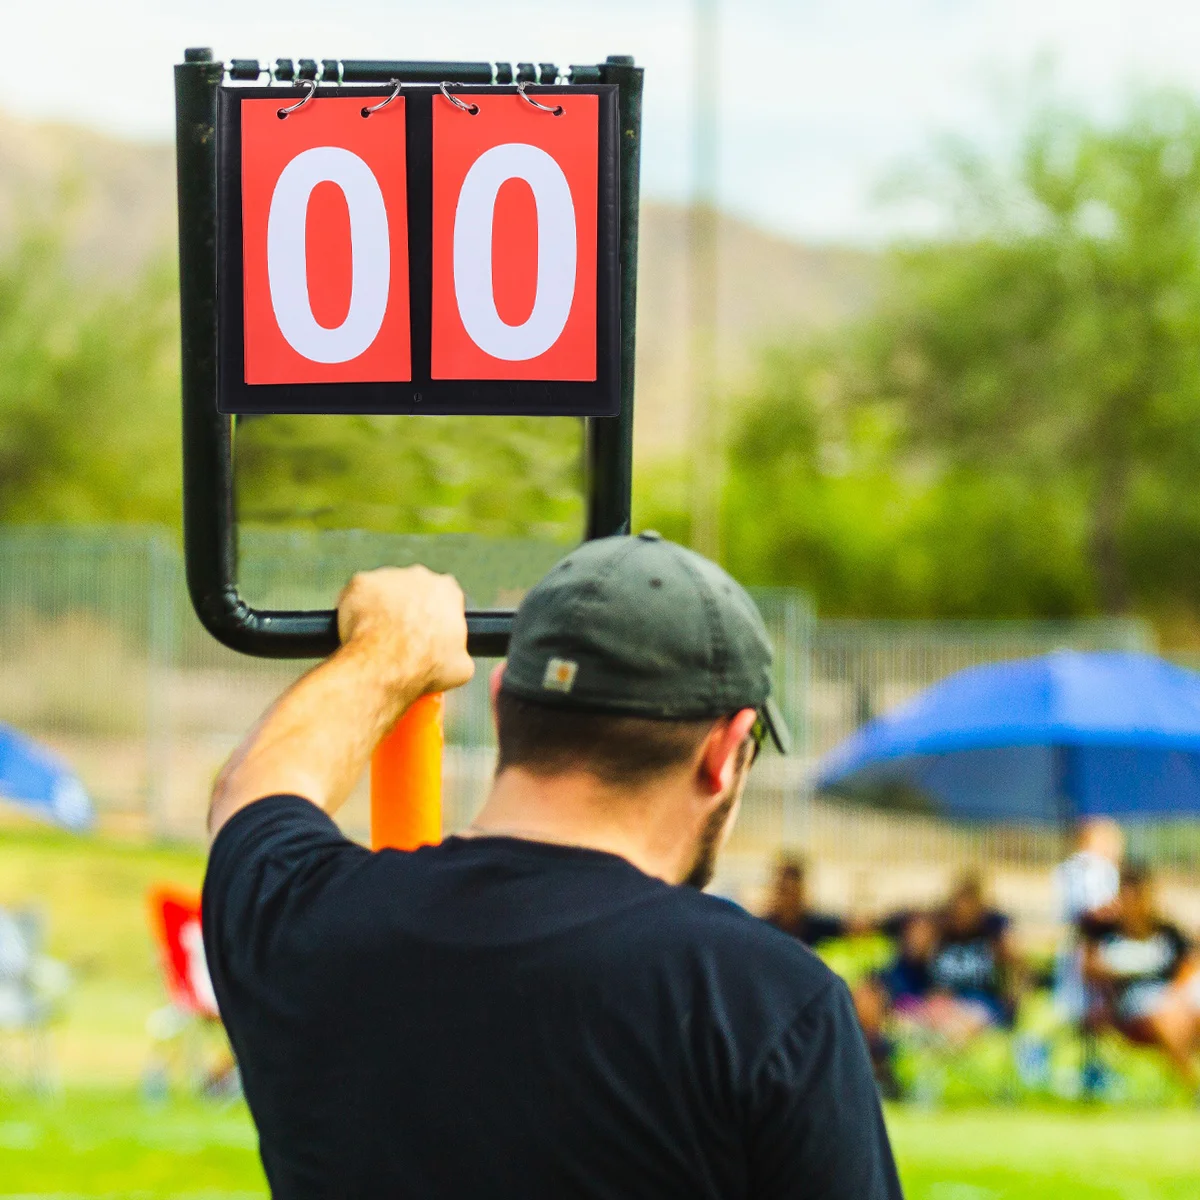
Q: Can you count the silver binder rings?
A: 4